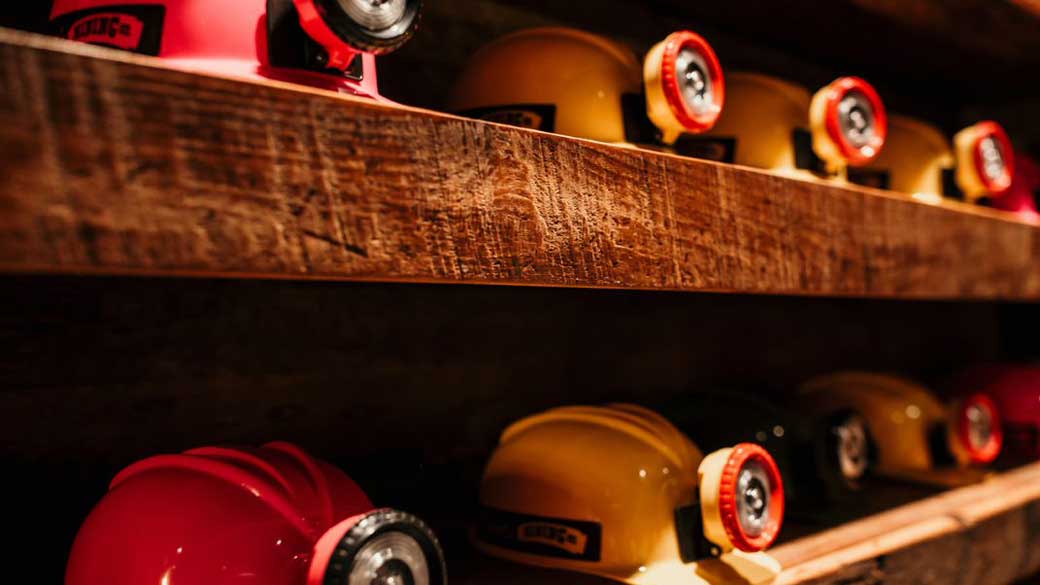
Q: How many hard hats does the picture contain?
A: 10